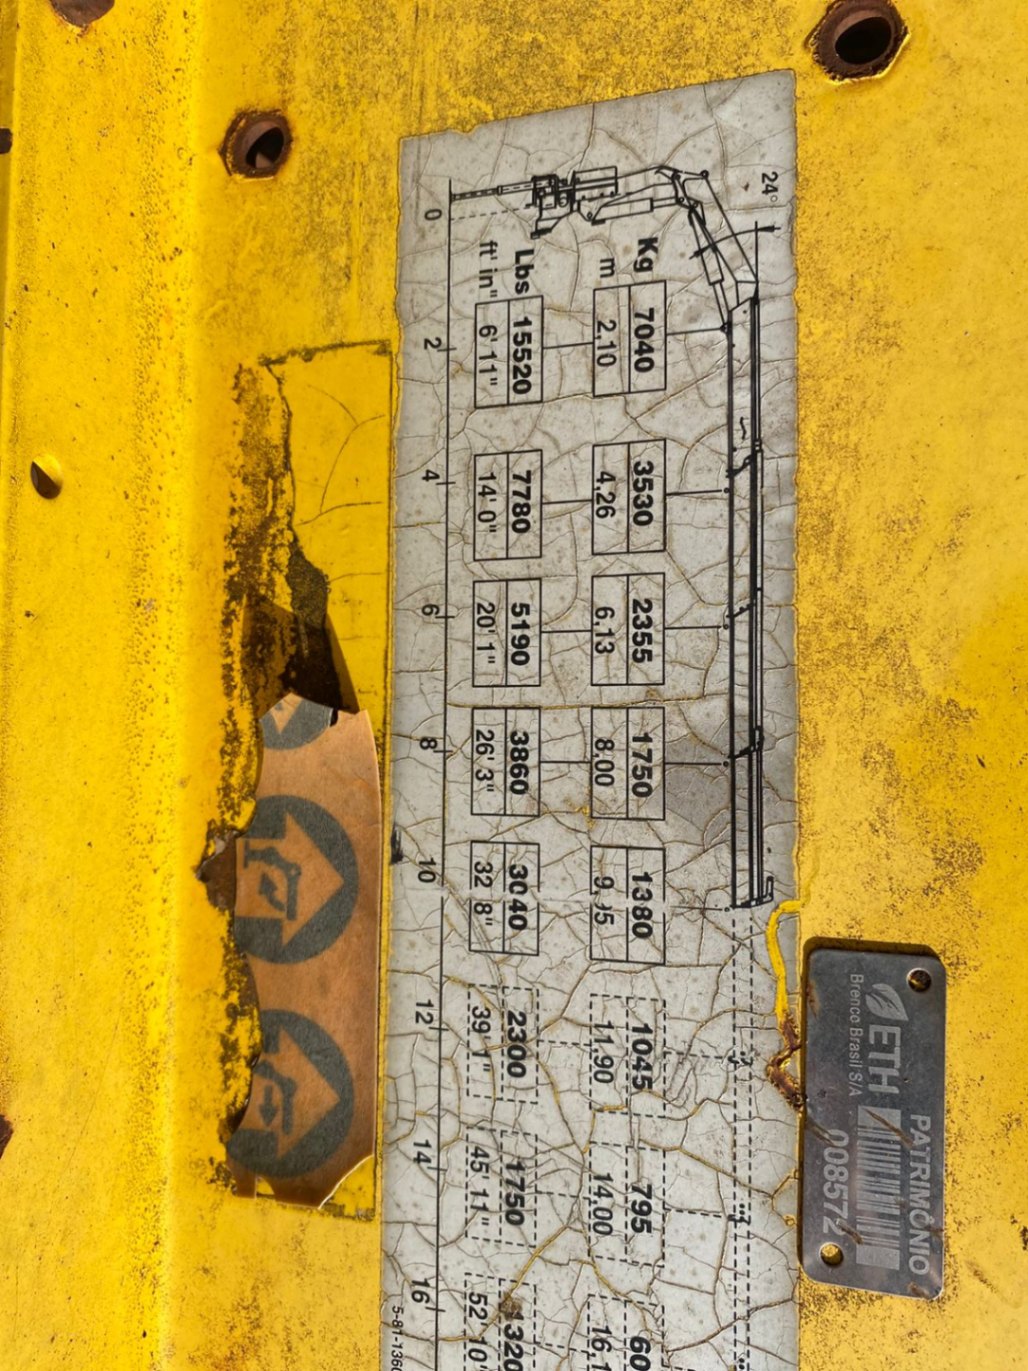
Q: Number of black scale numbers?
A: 9